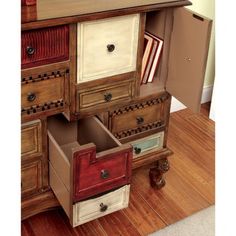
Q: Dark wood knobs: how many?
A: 8